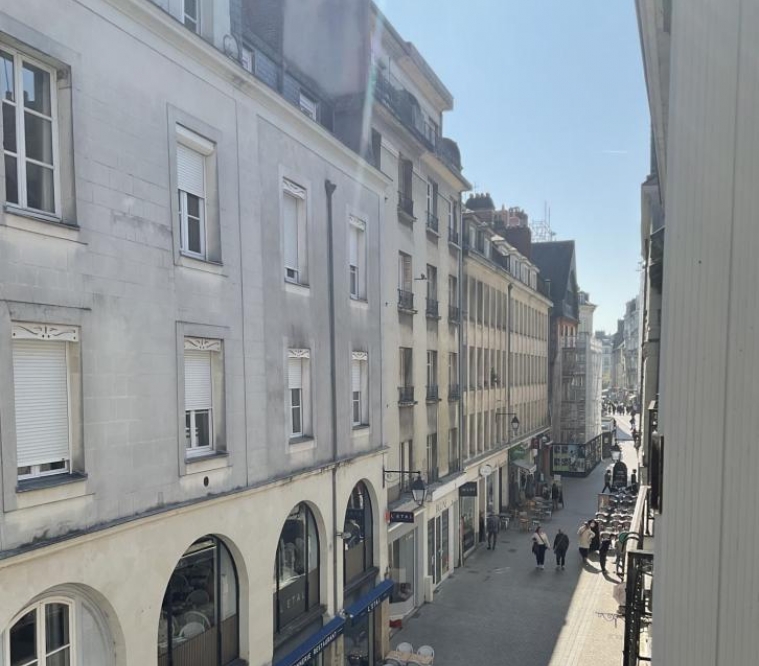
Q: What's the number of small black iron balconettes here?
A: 9